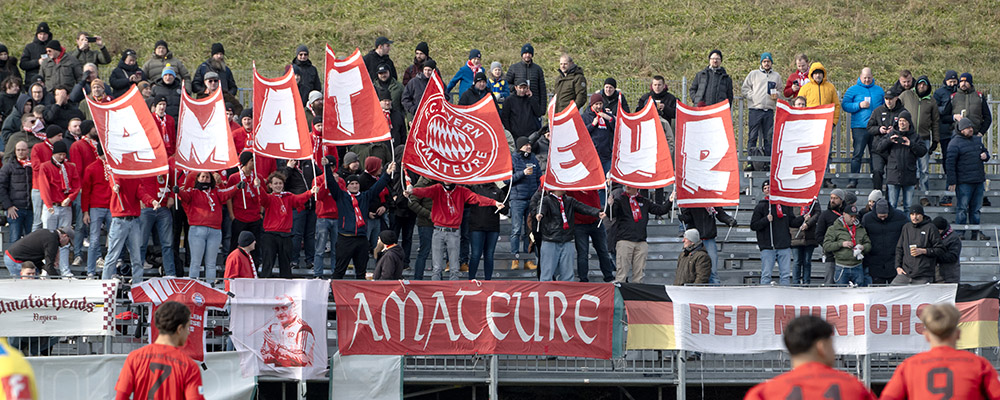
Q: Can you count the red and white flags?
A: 9